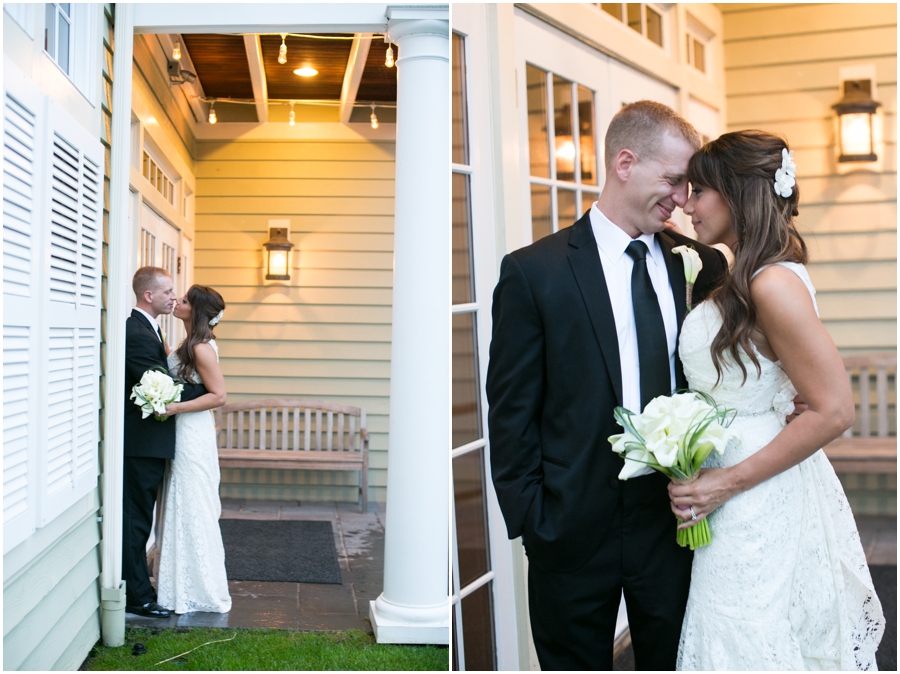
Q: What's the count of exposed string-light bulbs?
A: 6